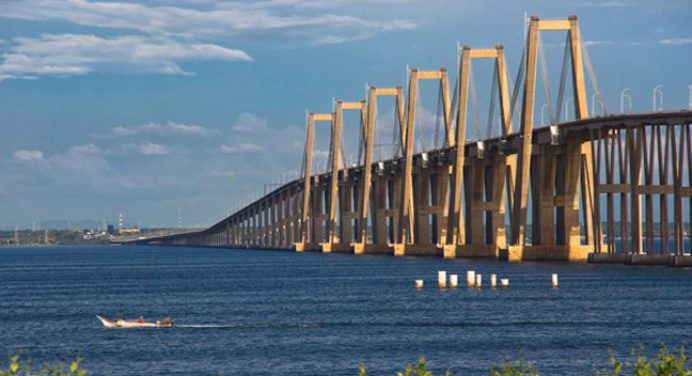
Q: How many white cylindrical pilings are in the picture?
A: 8